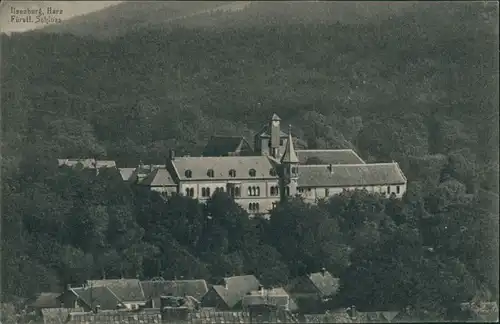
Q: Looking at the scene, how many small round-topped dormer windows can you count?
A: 5